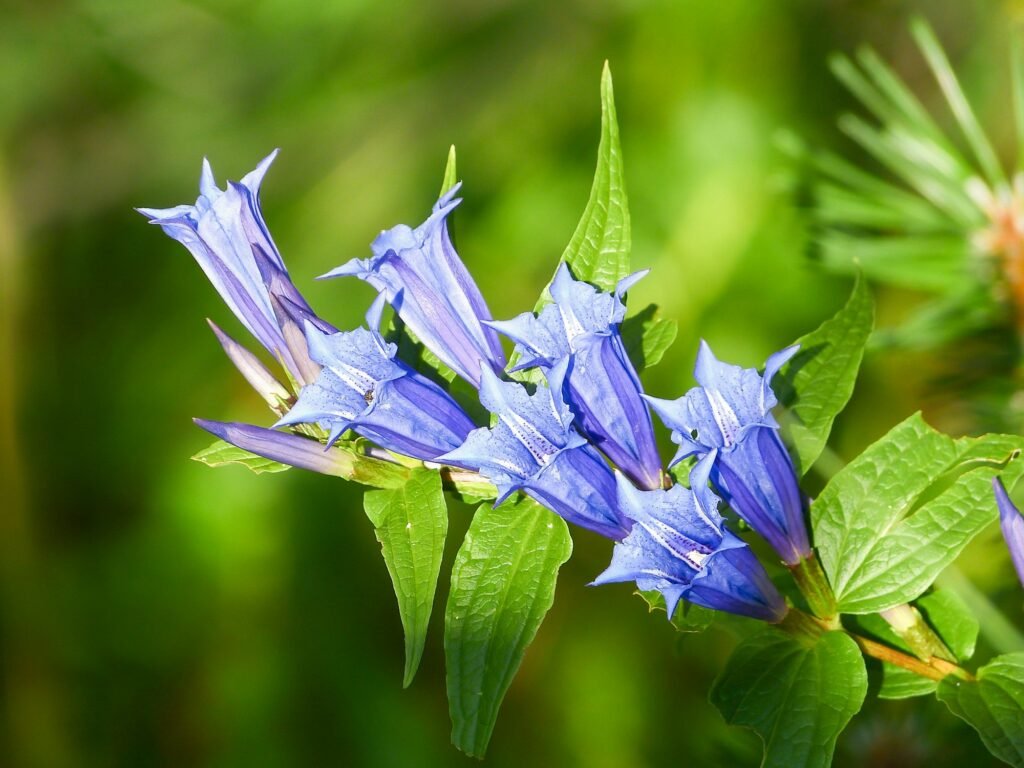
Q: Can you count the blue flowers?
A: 7